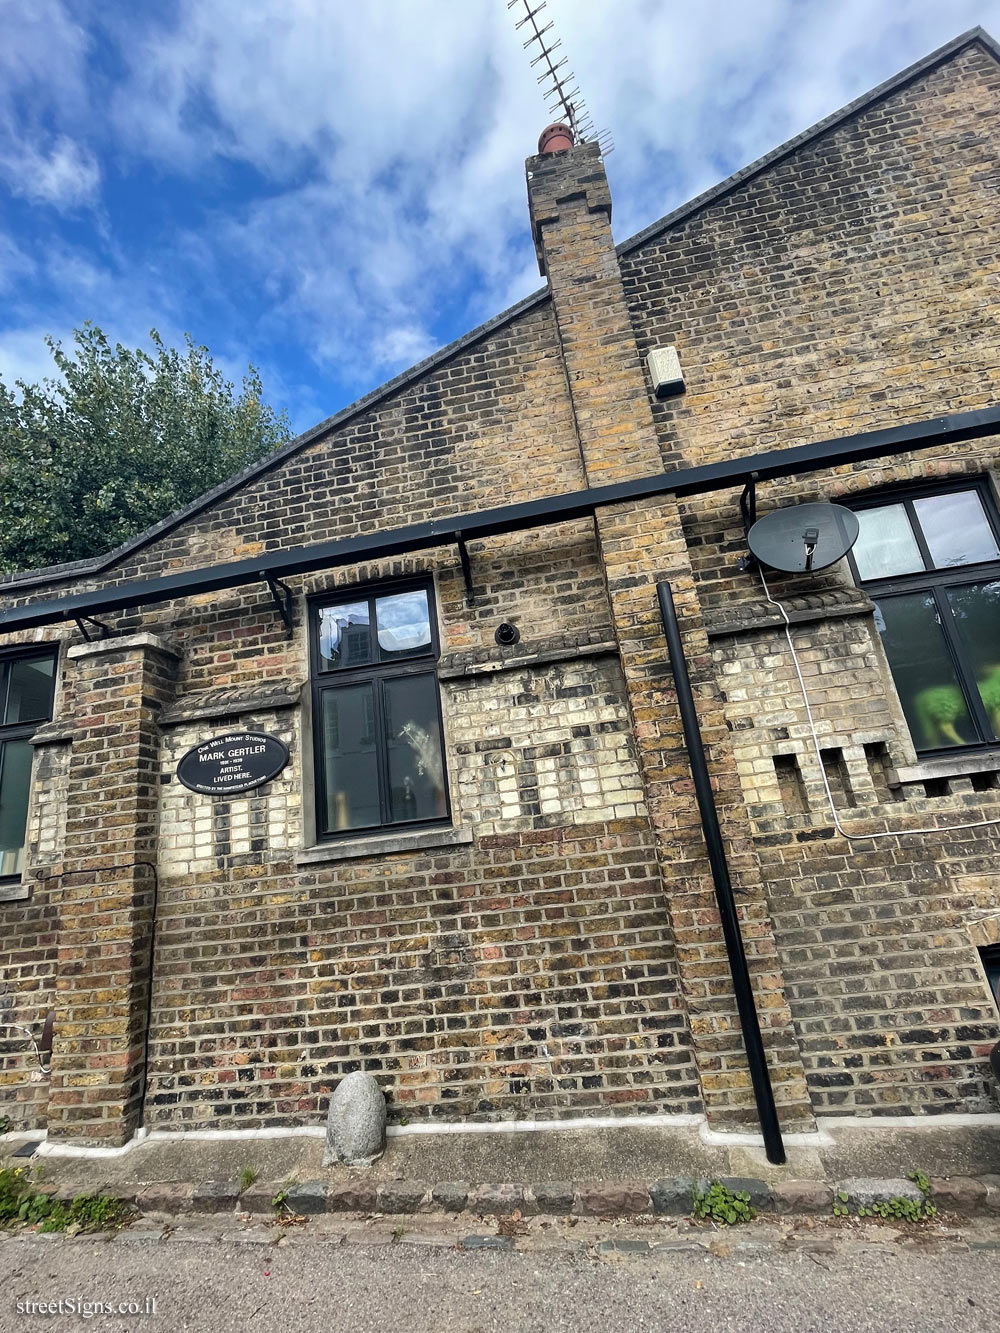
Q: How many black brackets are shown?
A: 4